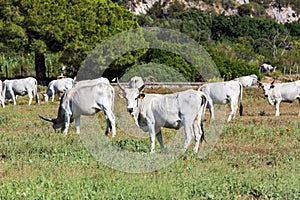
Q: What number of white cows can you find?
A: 11